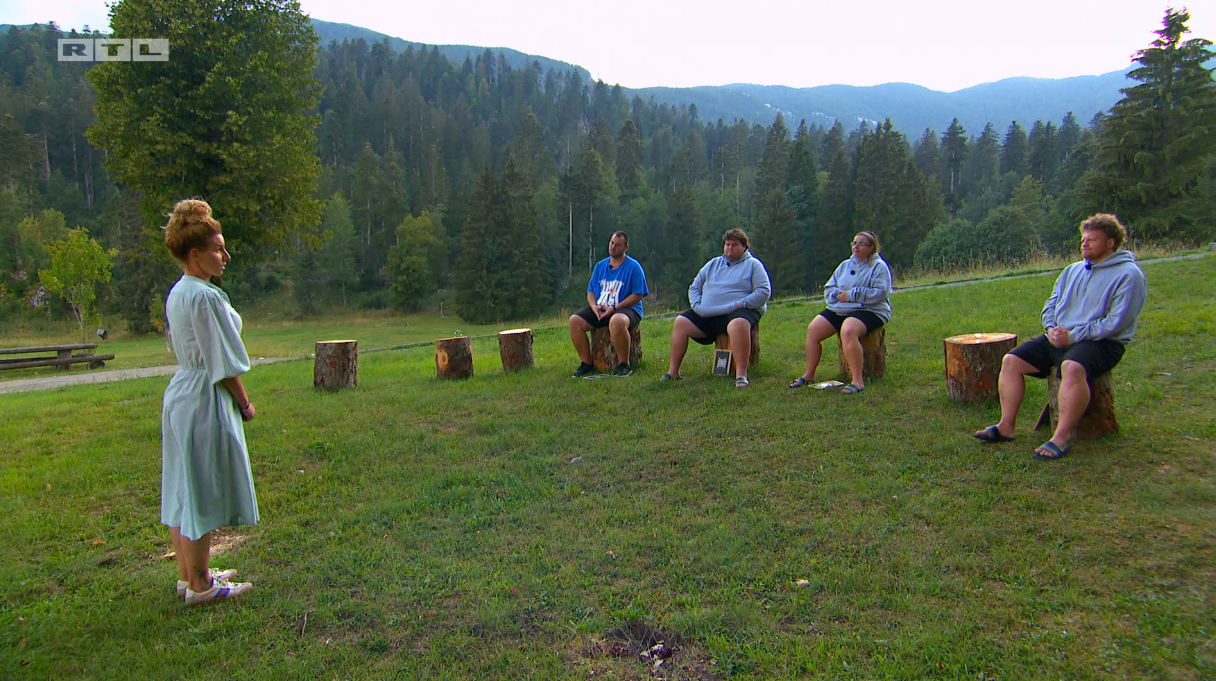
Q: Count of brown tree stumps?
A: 8